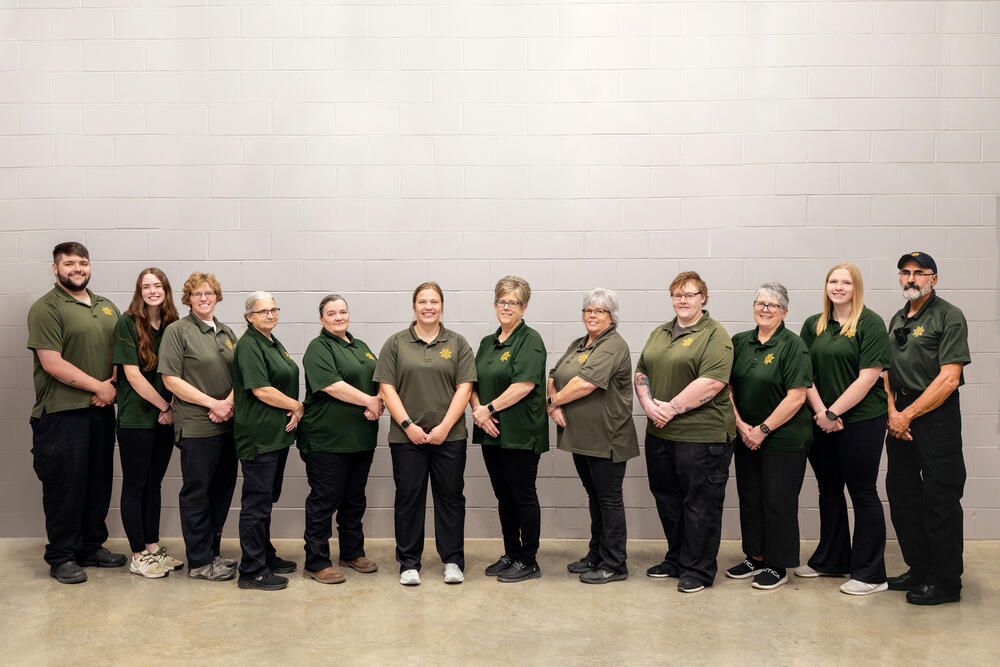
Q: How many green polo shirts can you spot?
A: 12